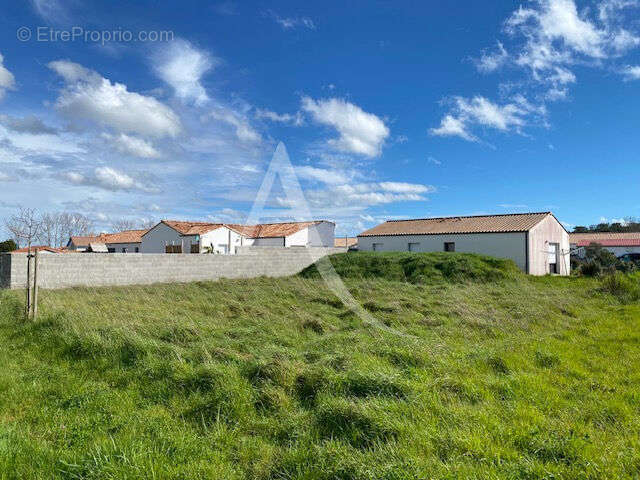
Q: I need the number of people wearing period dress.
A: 0